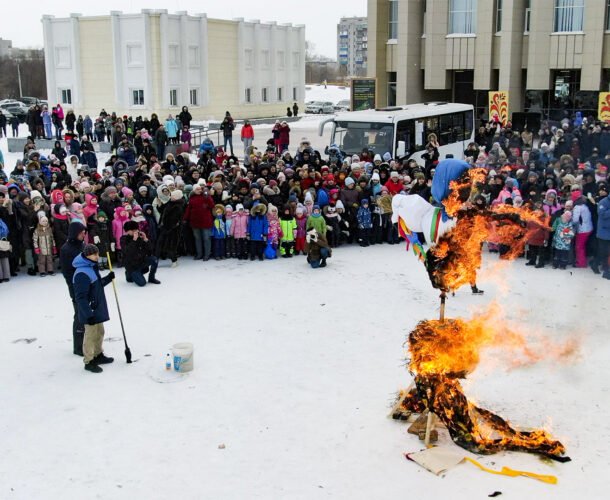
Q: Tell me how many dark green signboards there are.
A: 1